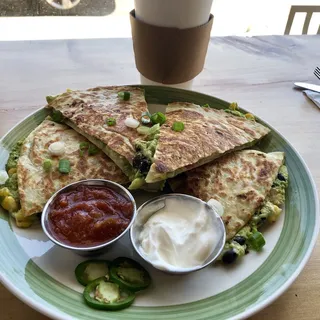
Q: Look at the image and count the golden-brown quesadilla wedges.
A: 4